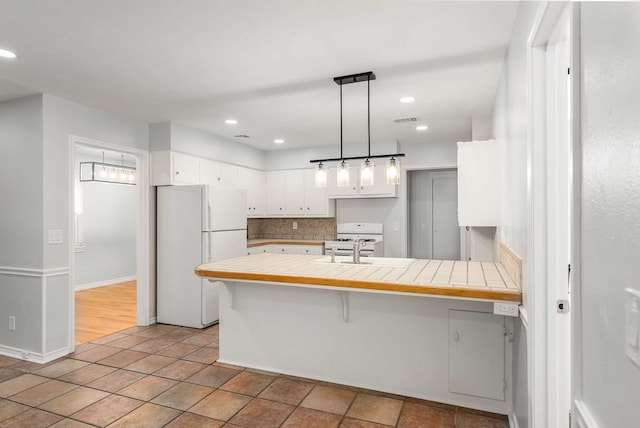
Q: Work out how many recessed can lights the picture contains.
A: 5